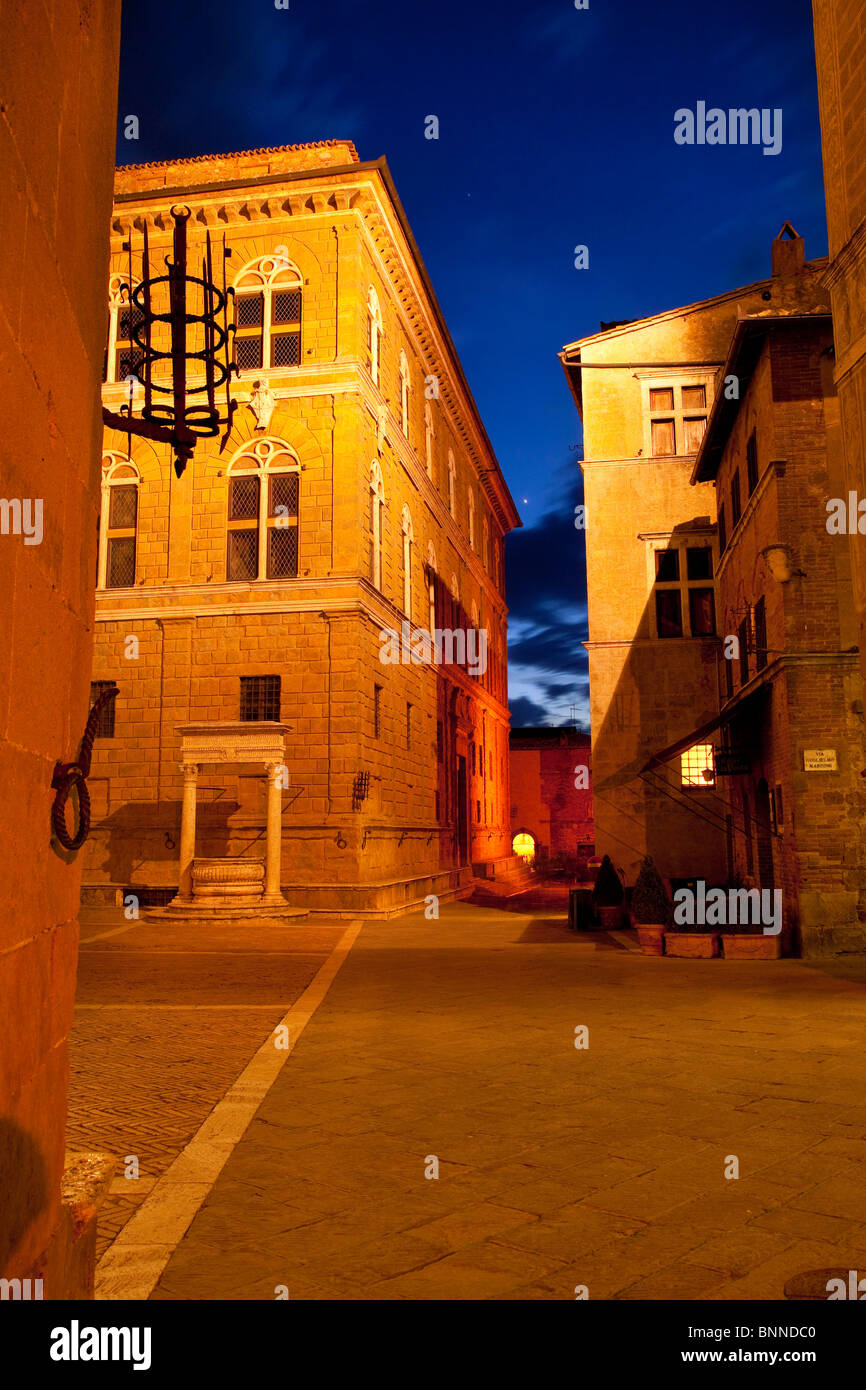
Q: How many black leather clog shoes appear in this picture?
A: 0